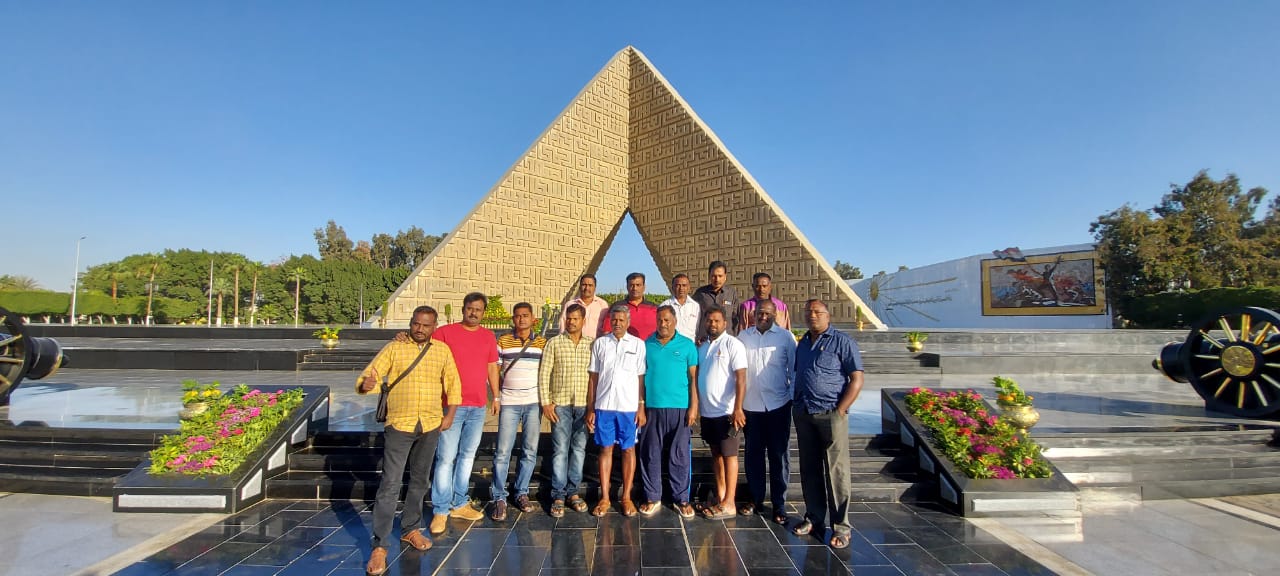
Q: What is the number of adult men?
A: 14